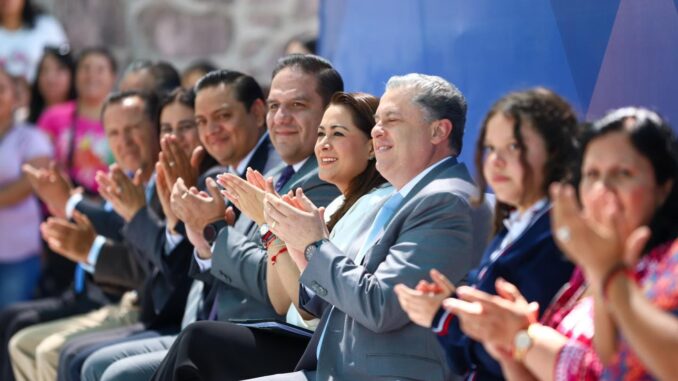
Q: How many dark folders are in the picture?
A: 1